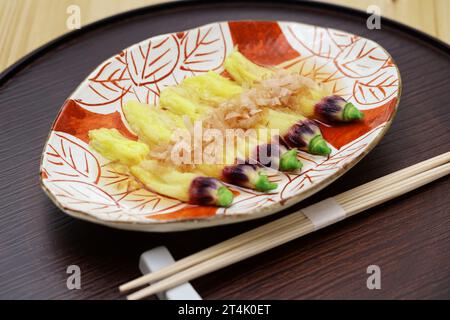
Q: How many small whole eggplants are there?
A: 5